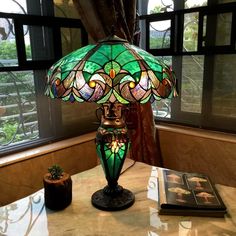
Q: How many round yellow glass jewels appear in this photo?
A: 2